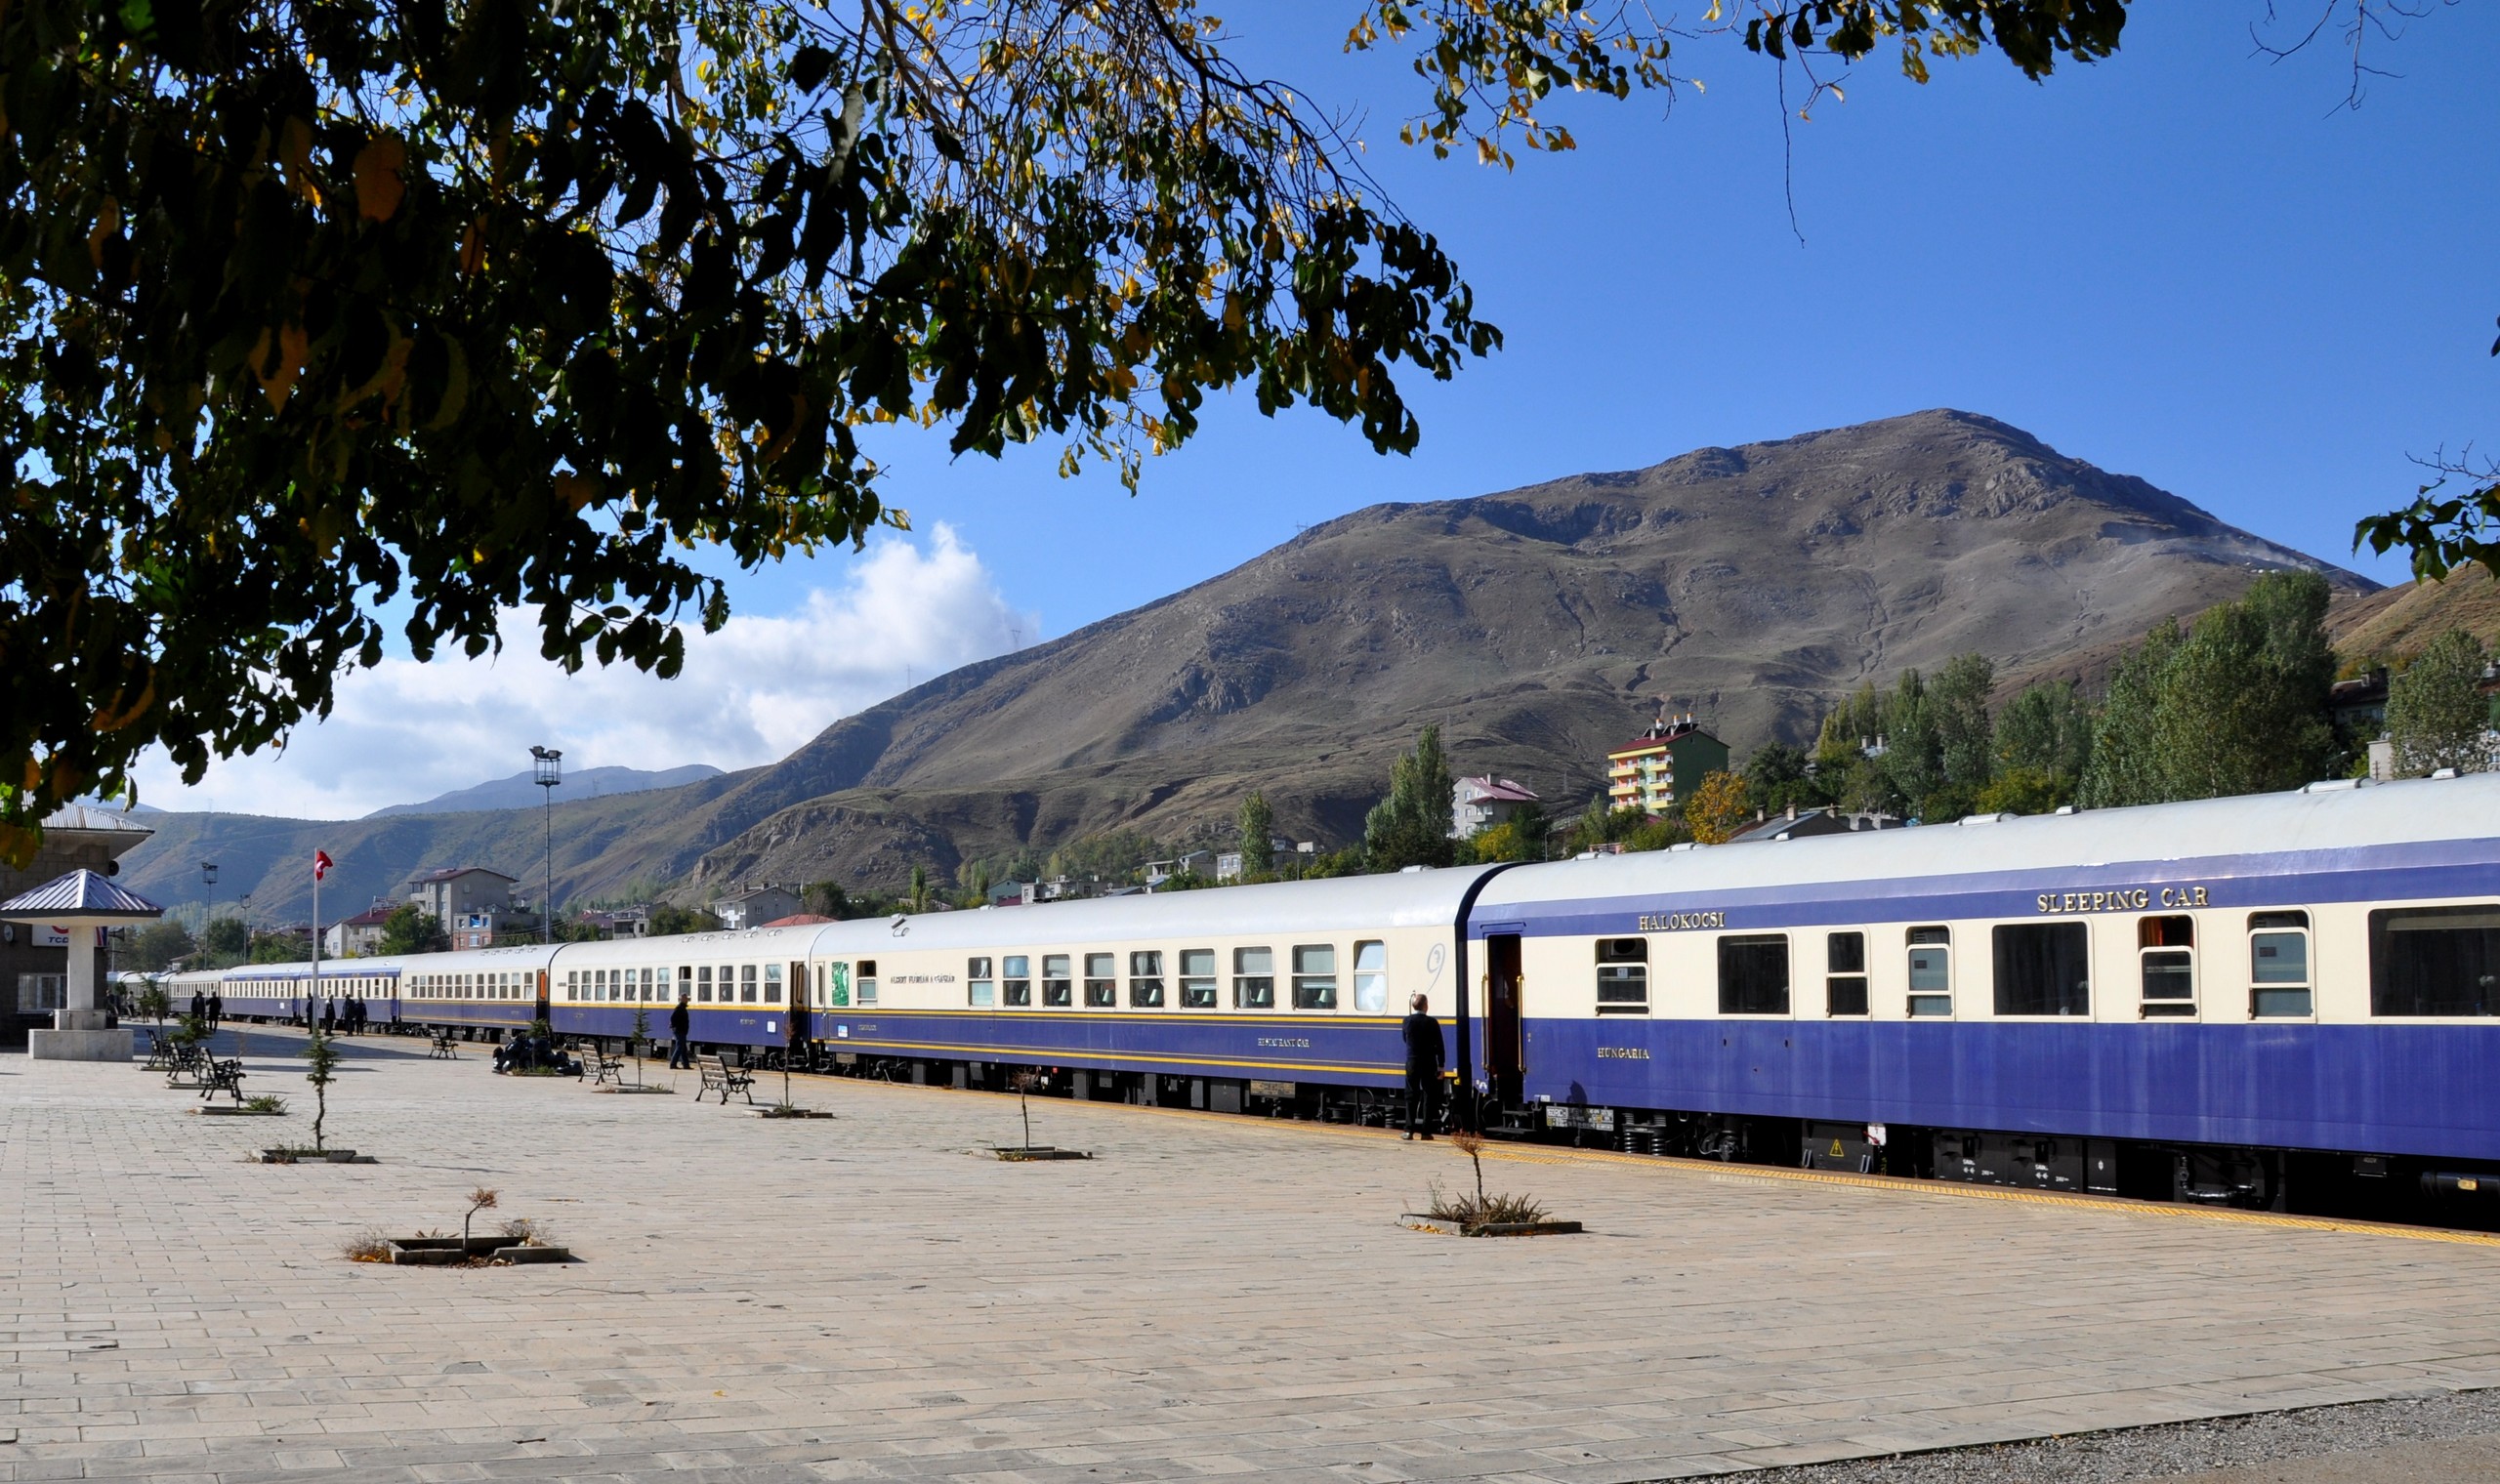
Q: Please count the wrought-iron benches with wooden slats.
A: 6